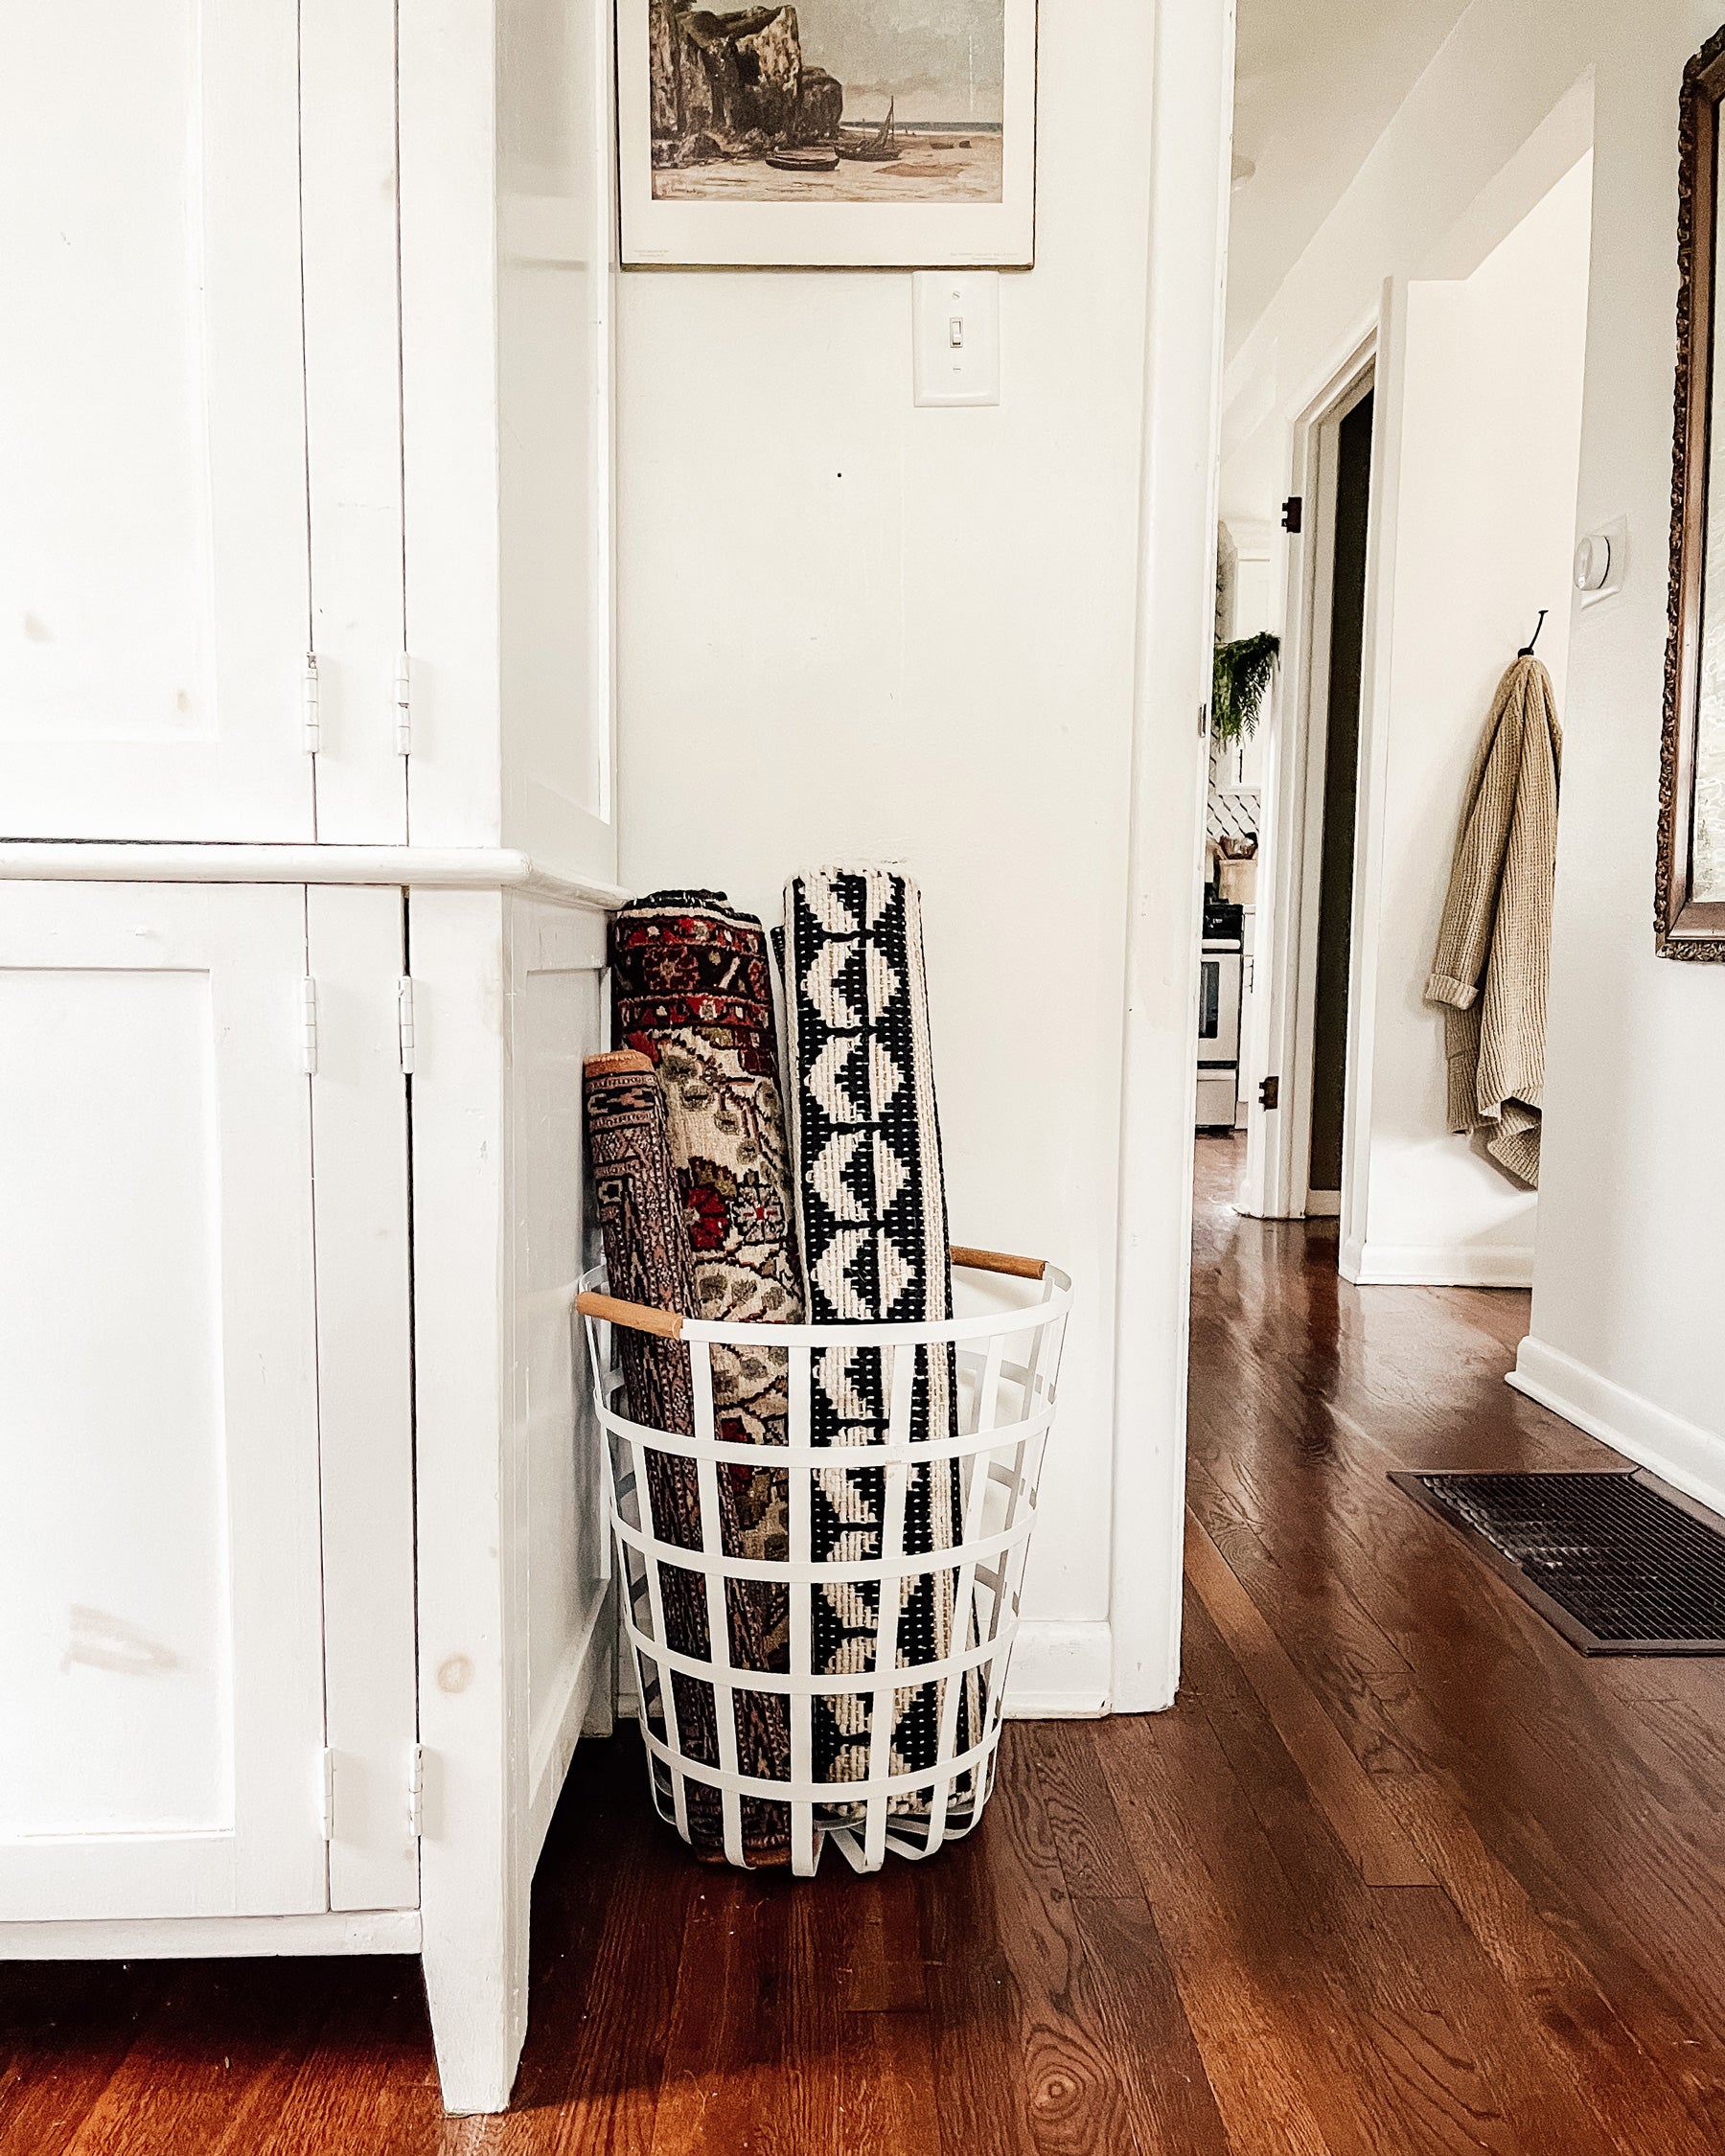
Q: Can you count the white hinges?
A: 6